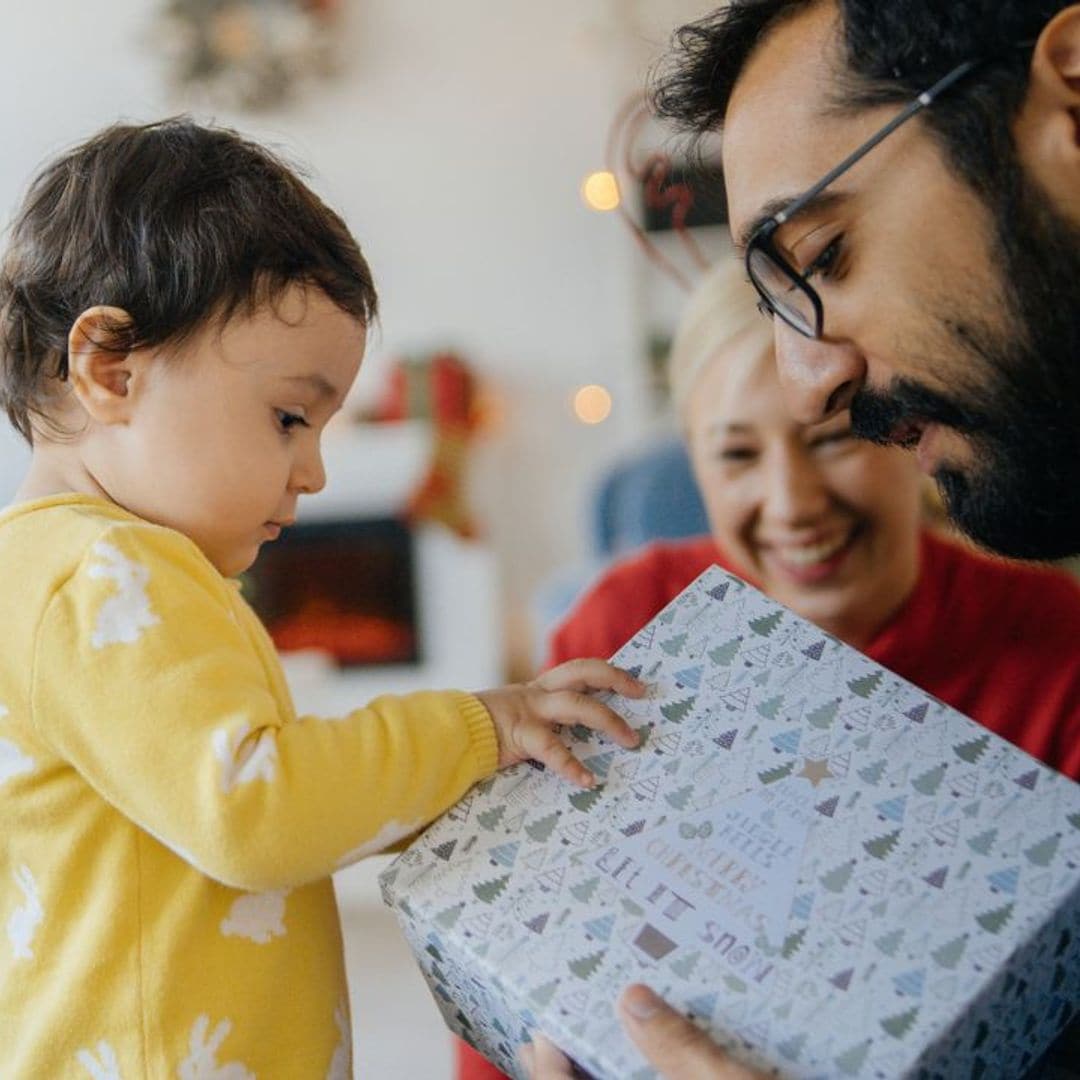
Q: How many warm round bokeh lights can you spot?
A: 2